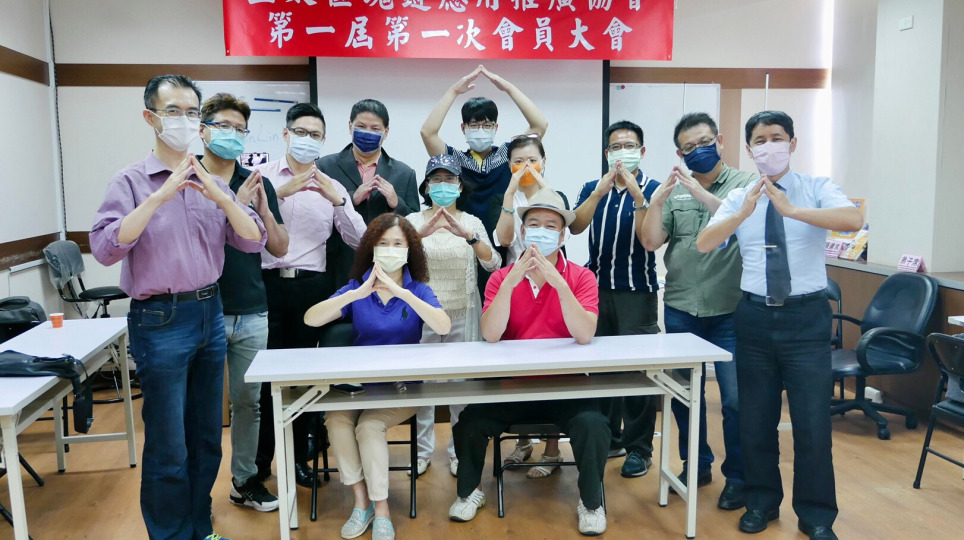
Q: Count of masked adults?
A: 12